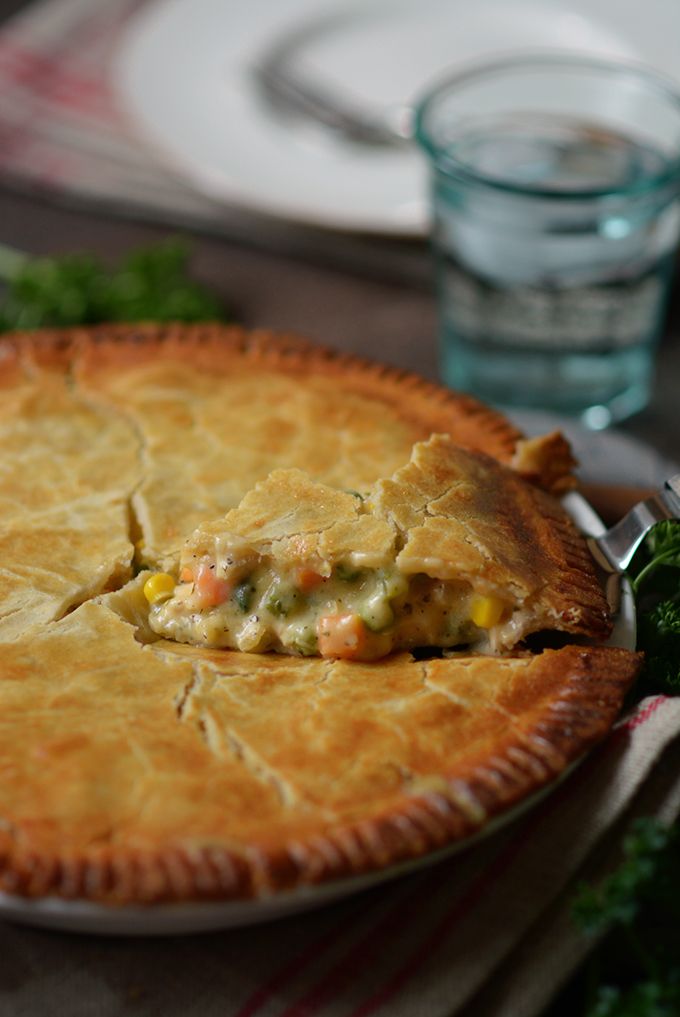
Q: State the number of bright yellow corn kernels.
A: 2